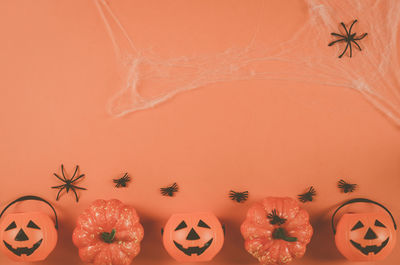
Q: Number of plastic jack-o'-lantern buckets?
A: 3